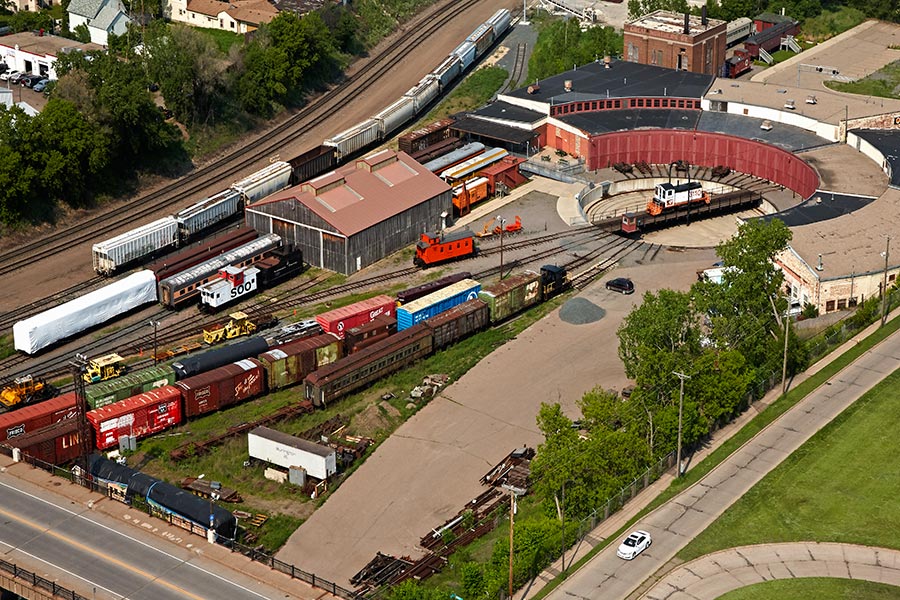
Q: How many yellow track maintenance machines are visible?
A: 3